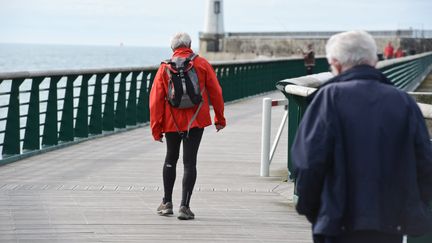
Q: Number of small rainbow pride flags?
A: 0